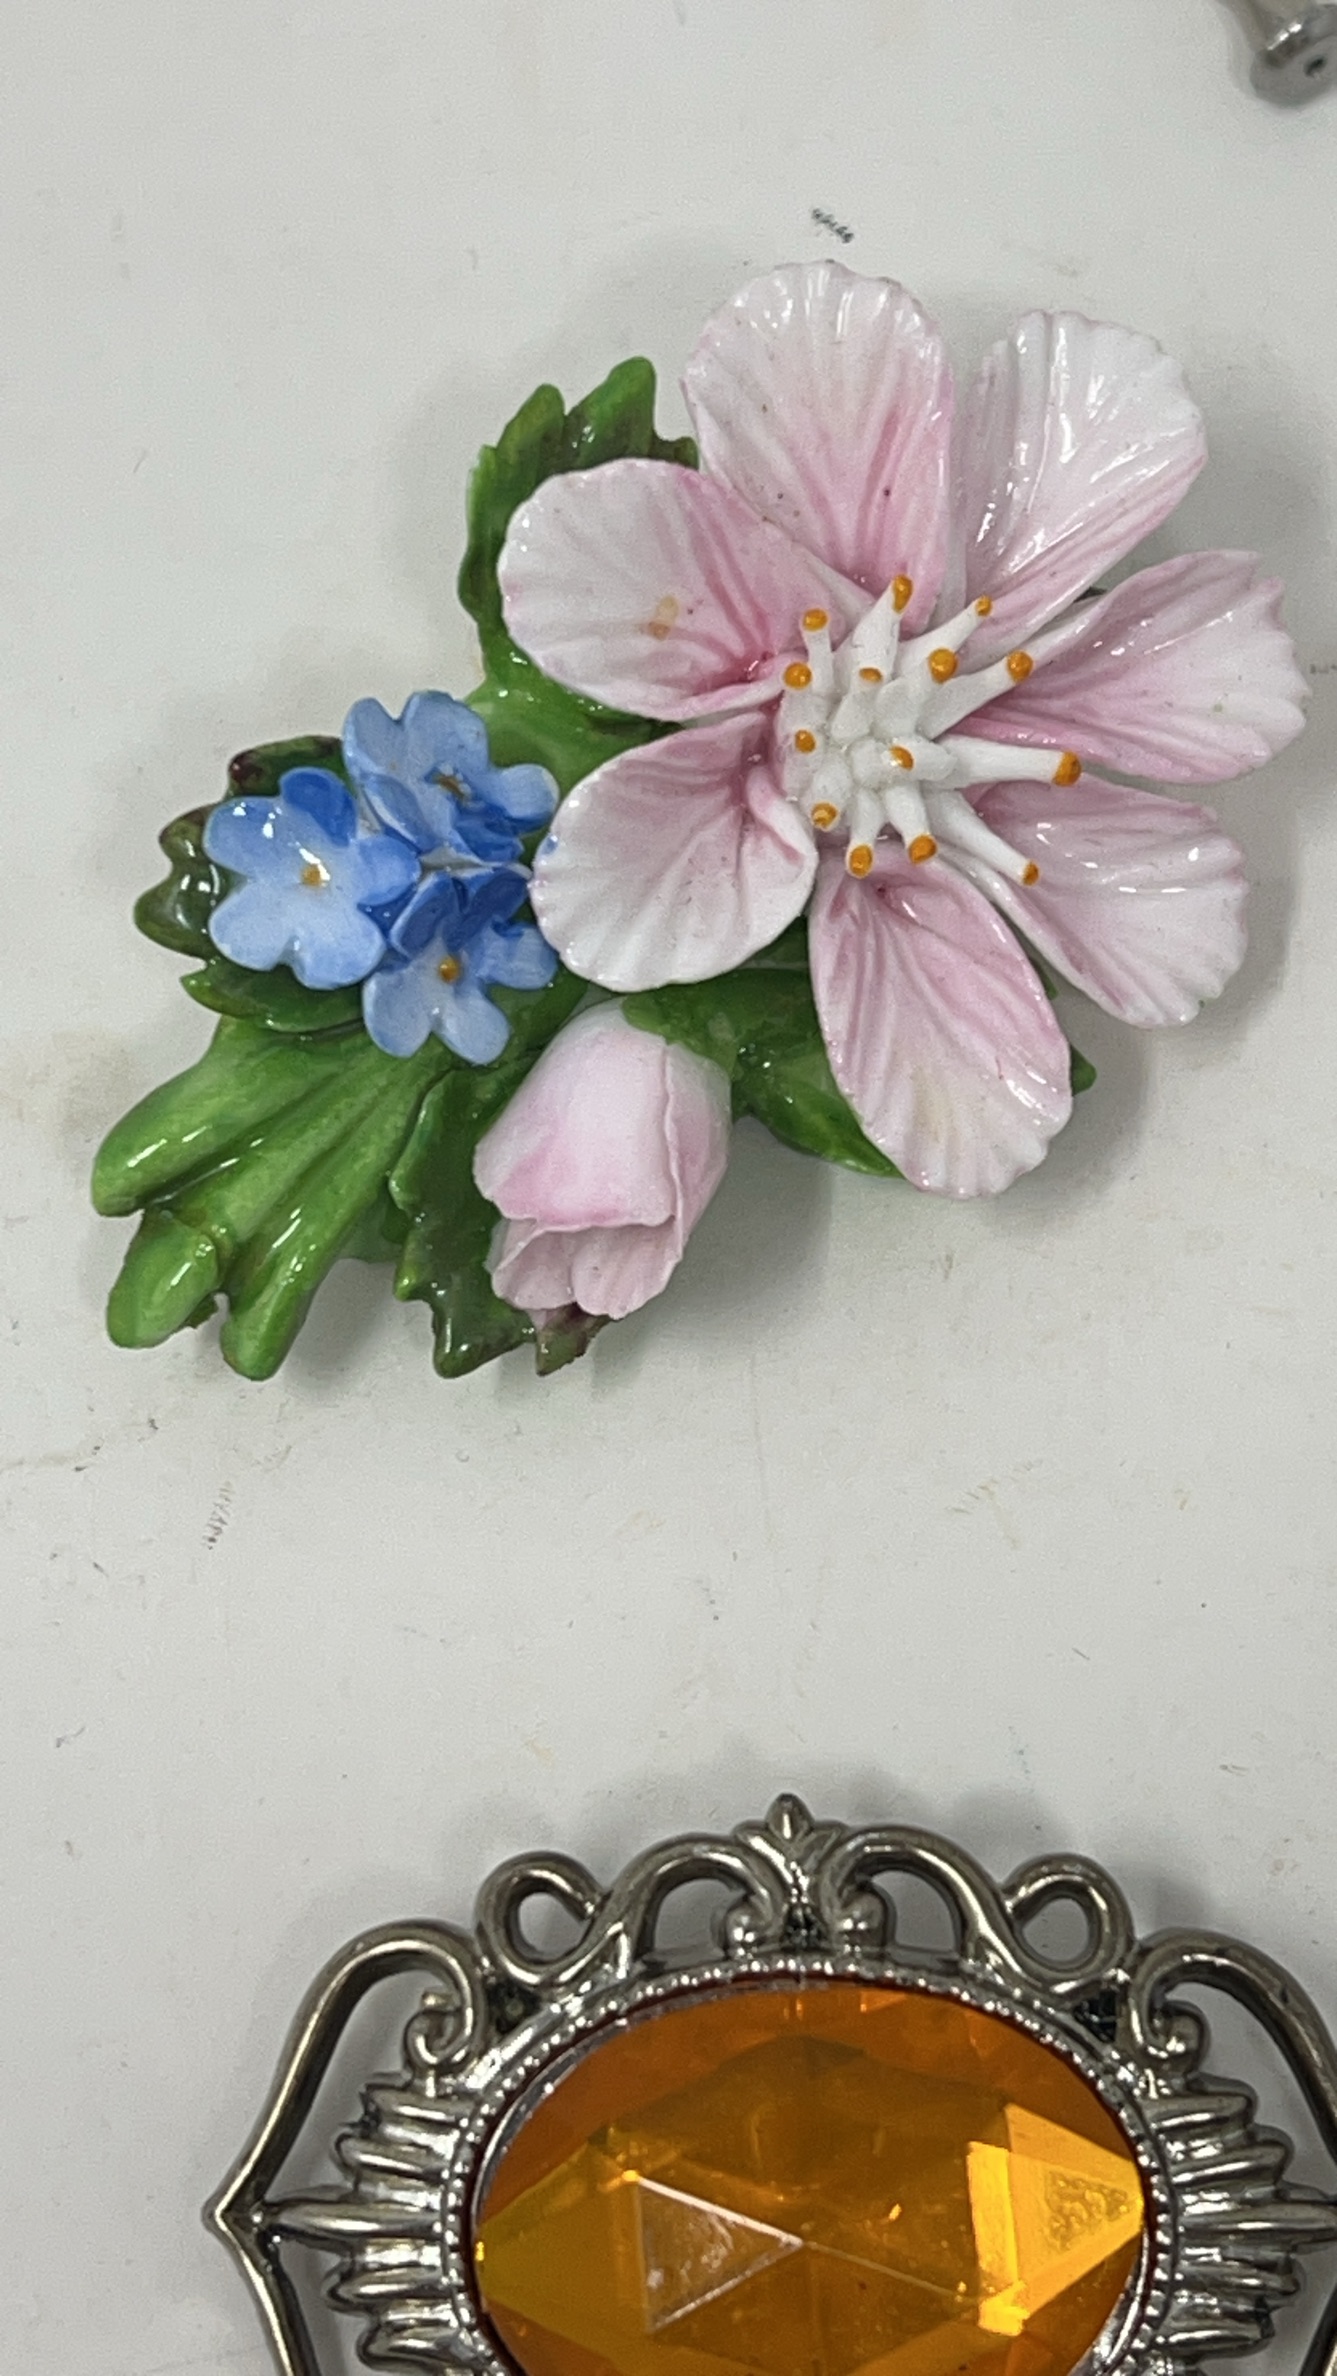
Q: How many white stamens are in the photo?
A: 14